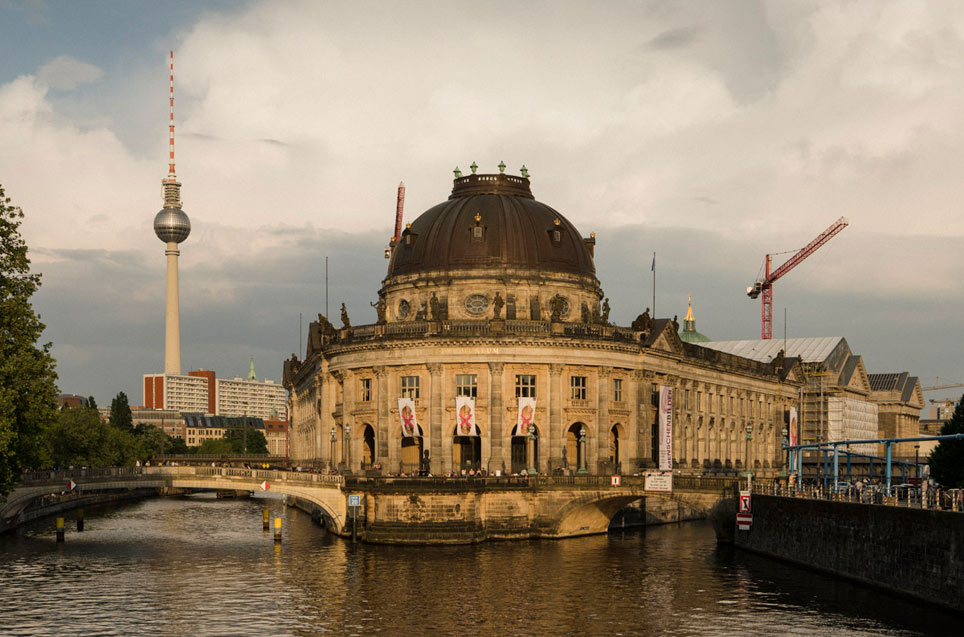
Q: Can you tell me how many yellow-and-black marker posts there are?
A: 4